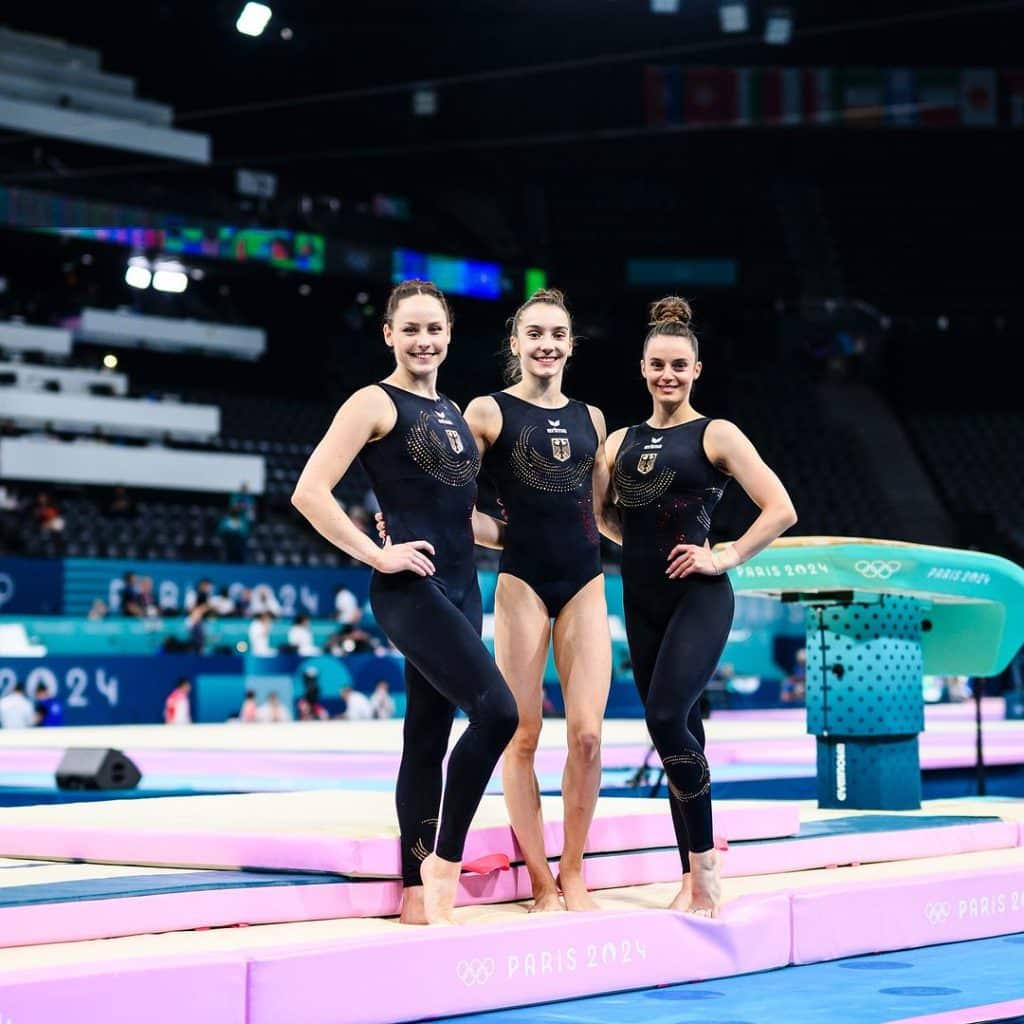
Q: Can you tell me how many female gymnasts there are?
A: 3